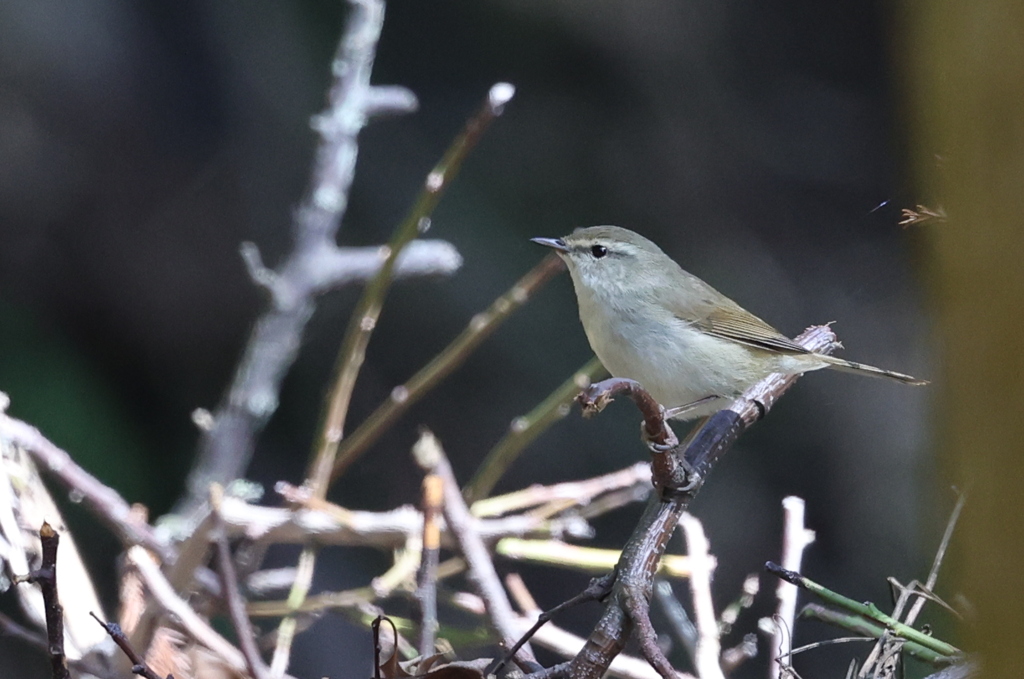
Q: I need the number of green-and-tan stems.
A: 3